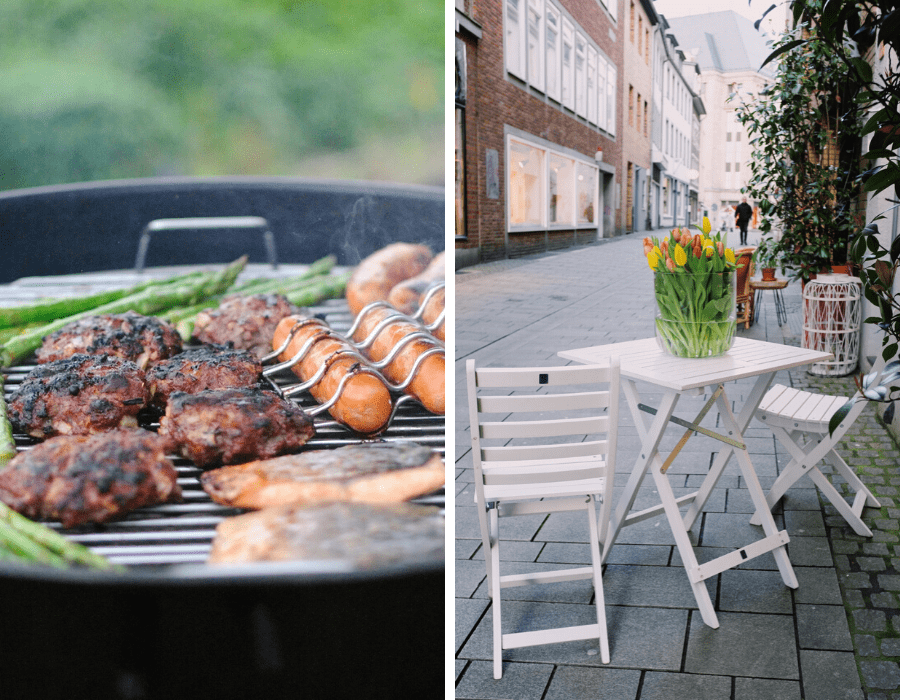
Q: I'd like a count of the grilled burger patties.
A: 6